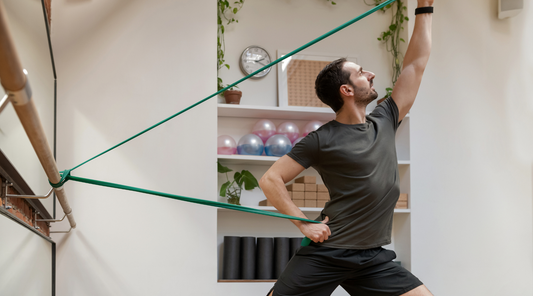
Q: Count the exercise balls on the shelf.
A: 7